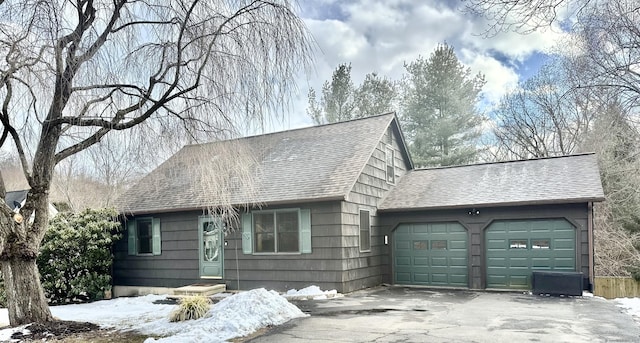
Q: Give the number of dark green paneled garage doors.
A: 2